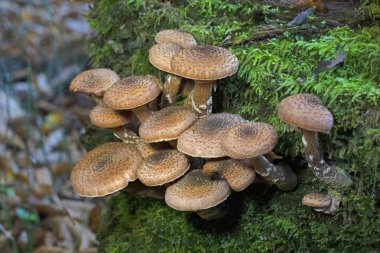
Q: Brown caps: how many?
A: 15